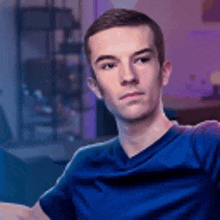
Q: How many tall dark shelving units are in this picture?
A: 1